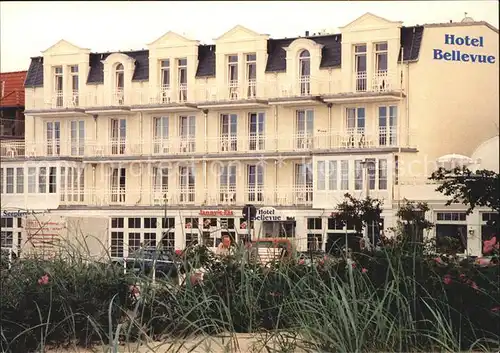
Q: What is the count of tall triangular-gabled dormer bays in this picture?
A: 4